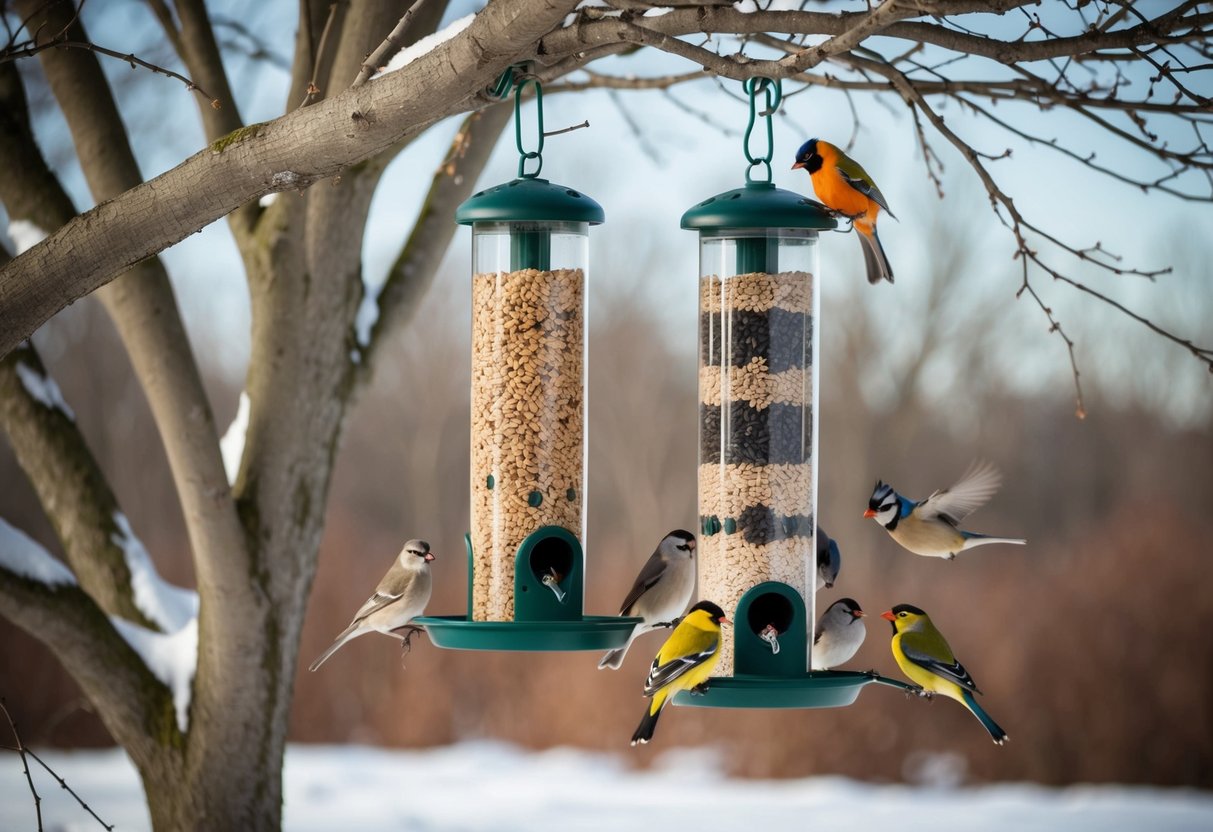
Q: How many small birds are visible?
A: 8